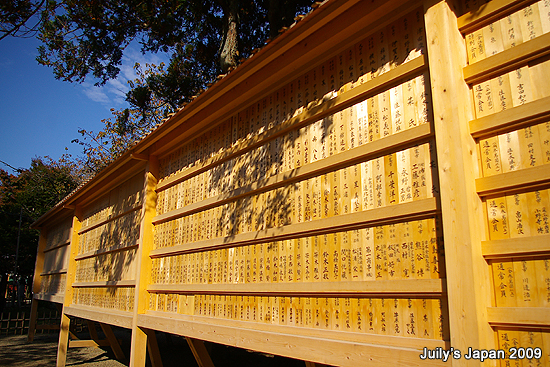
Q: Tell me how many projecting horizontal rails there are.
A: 15